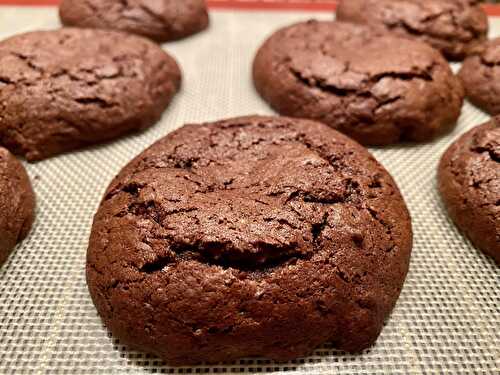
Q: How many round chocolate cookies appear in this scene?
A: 8